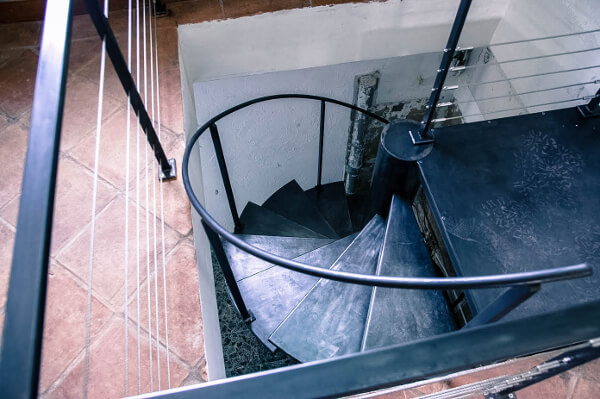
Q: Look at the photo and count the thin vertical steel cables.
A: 6